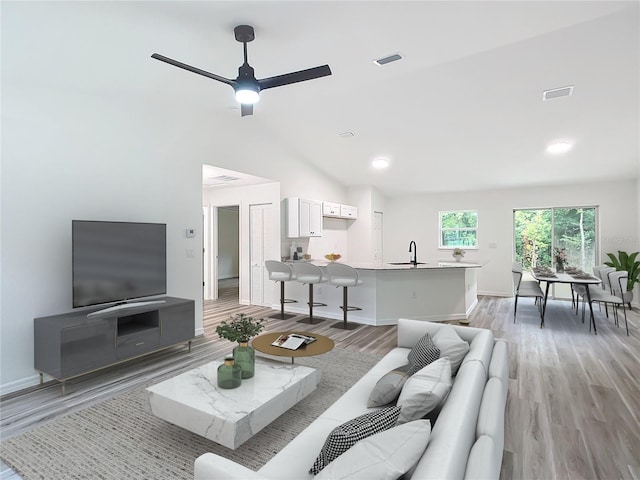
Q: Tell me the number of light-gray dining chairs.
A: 4